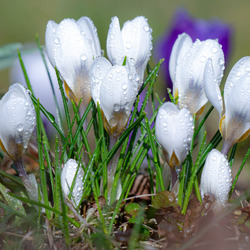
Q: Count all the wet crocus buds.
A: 9